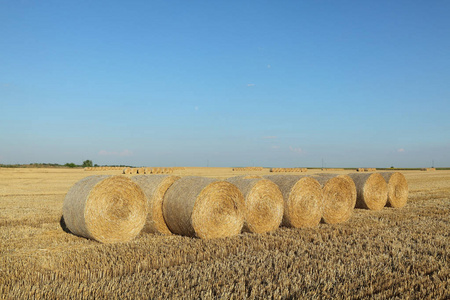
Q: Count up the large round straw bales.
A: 8